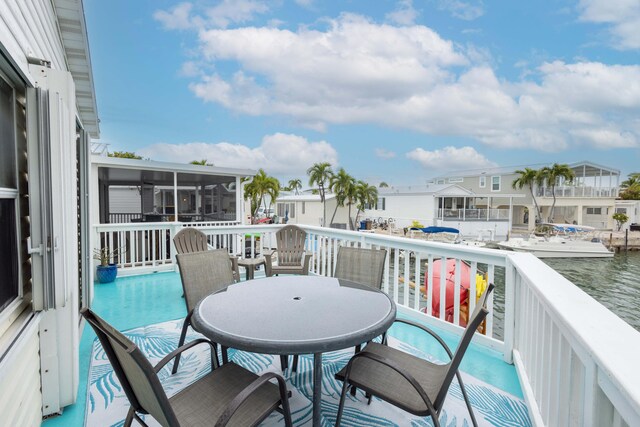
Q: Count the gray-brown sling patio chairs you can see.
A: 4